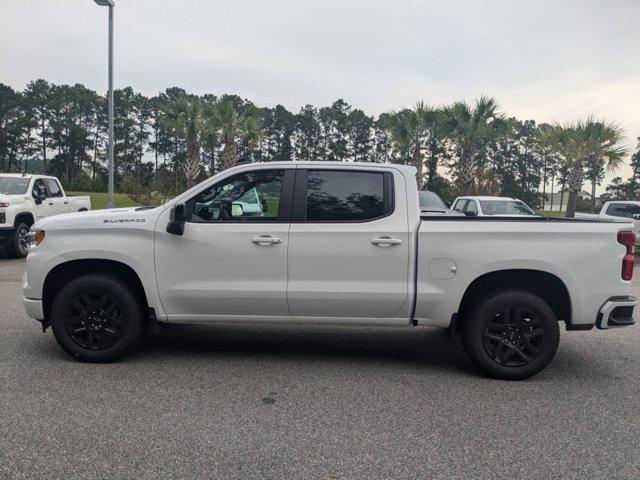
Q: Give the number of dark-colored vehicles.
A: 0